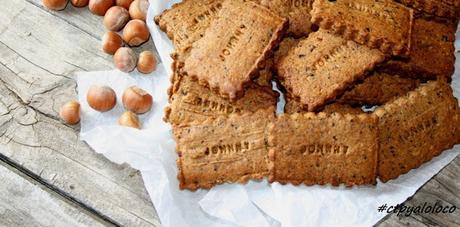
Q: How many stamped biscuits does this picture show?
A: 9